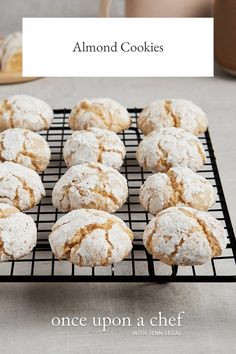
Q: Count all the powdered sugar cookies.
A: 12